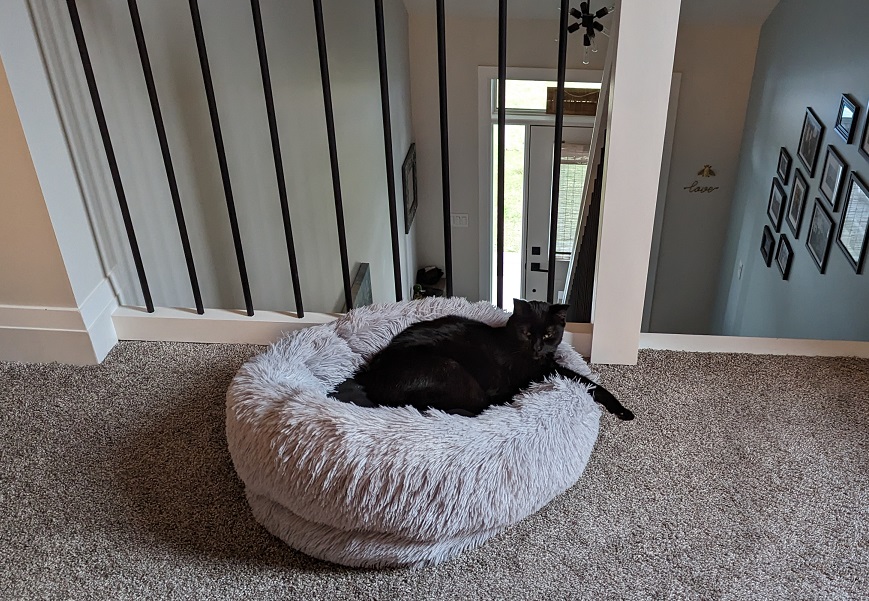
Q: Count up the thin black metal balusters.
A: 9